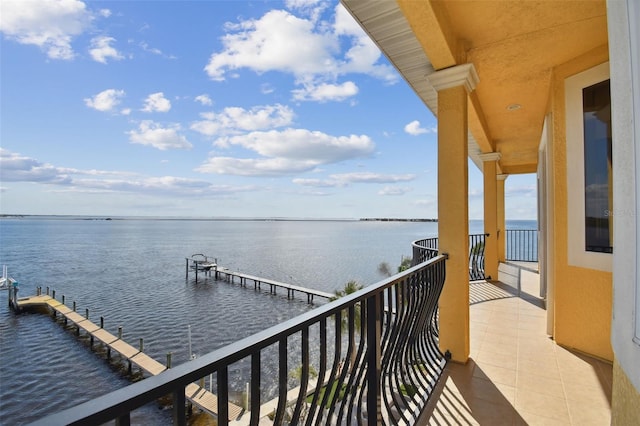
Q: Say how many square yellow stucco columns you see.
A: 3